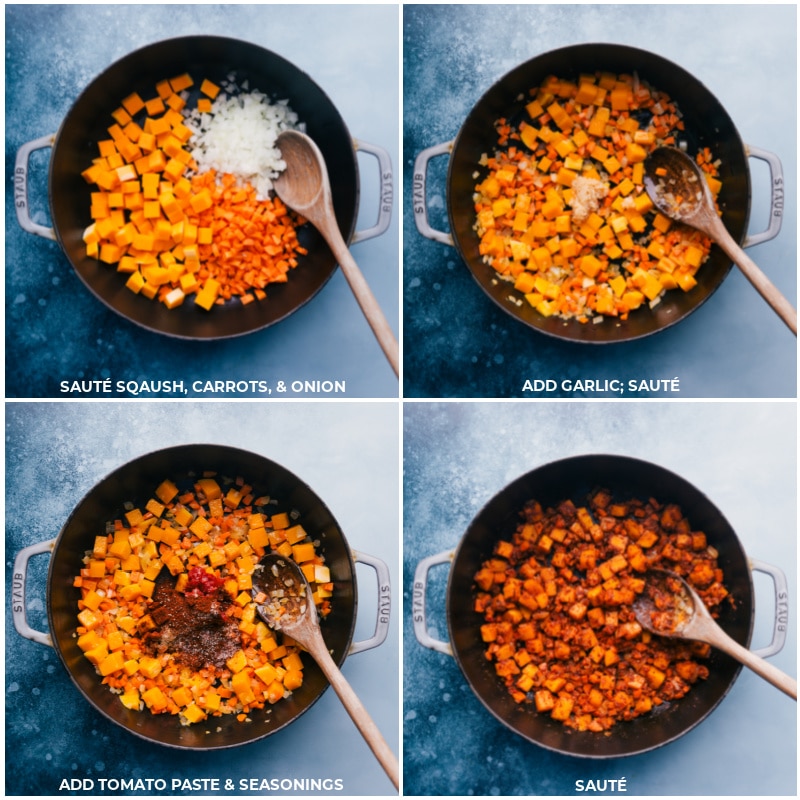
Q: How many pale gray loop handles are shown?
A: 8